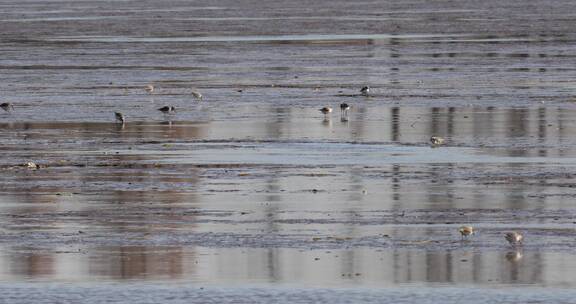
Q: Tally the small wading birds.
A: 11